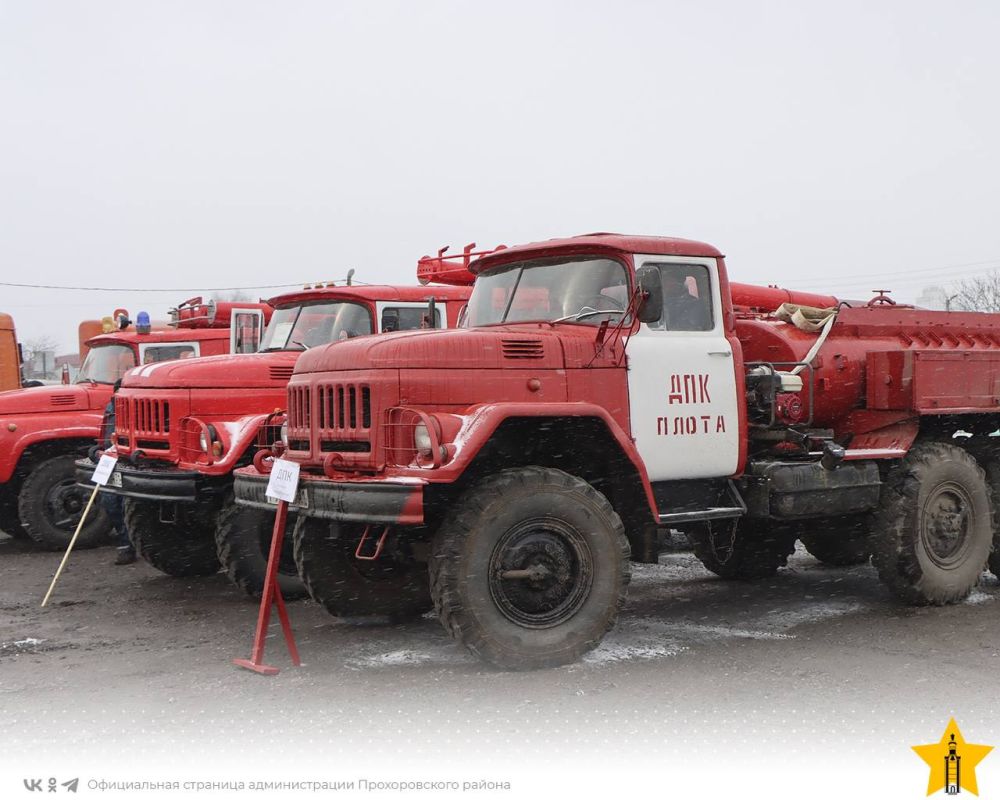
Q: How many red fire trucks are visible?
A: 3